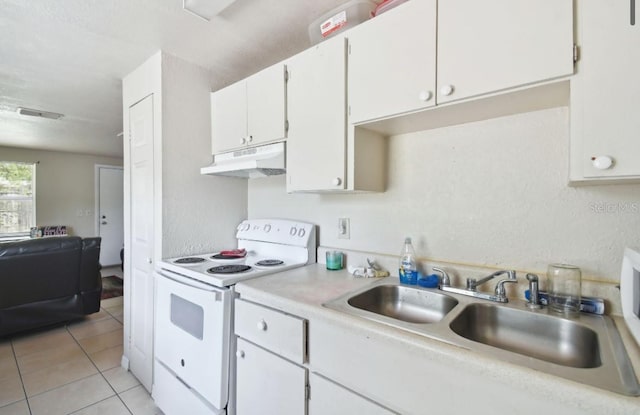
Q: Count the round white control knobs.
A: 5